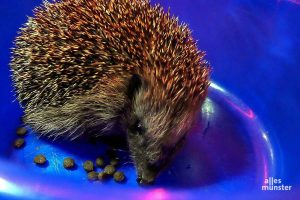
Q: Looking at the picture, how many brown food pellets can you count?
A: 11